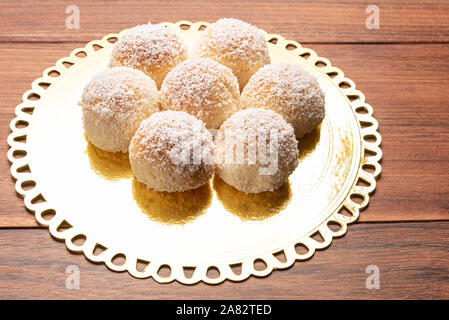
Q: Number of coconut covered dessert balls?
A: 7